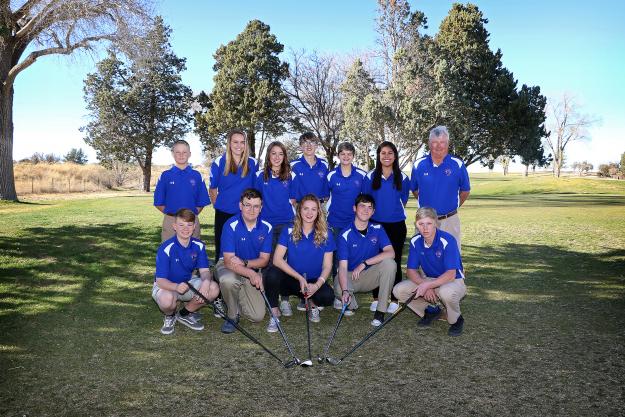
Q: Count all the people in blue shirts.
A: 12